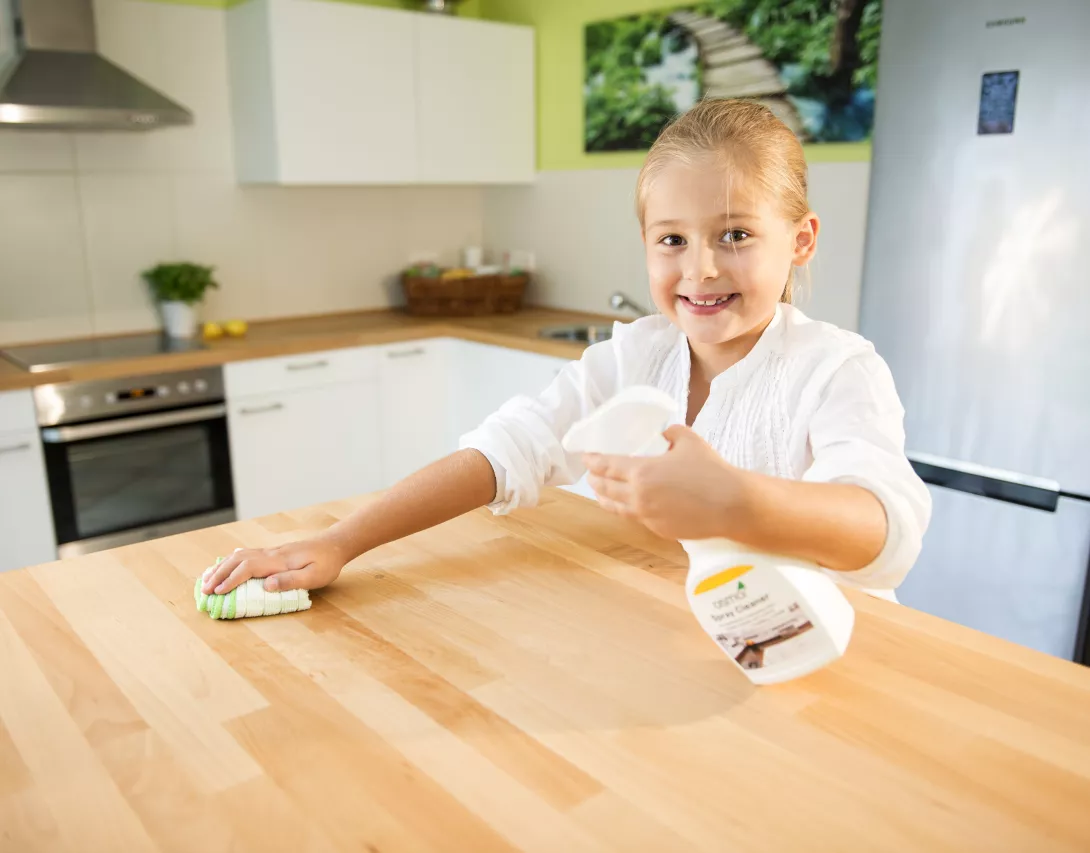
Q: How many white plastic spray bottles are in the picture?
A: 1